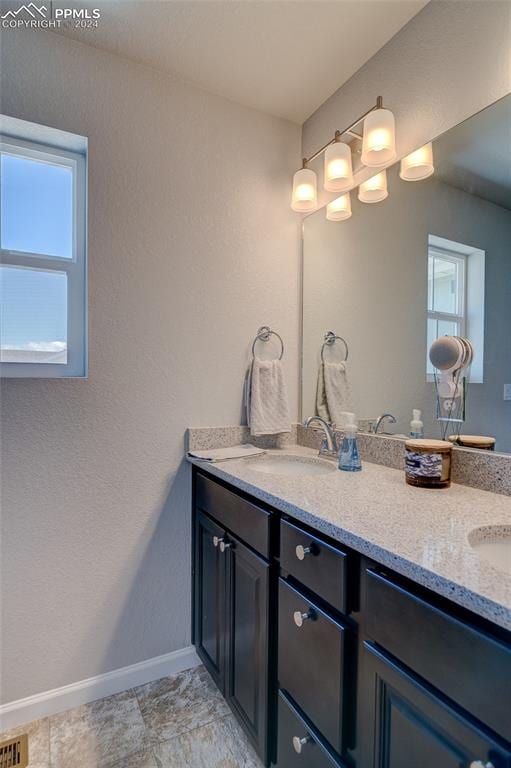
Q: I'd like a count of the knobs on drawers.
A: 3